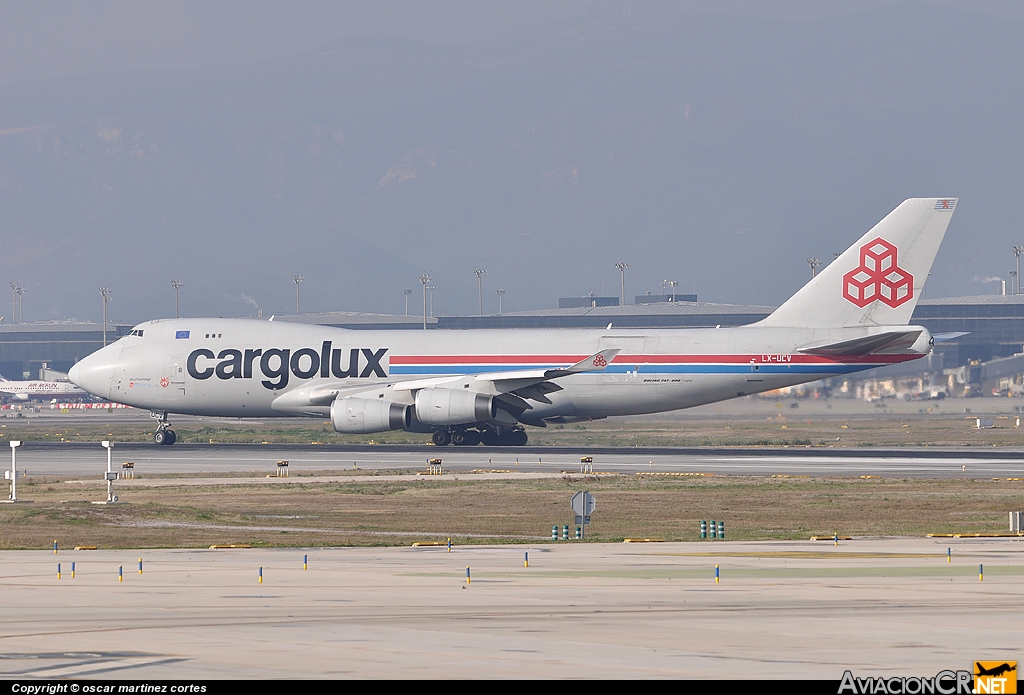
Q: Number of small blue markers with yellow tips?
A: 14